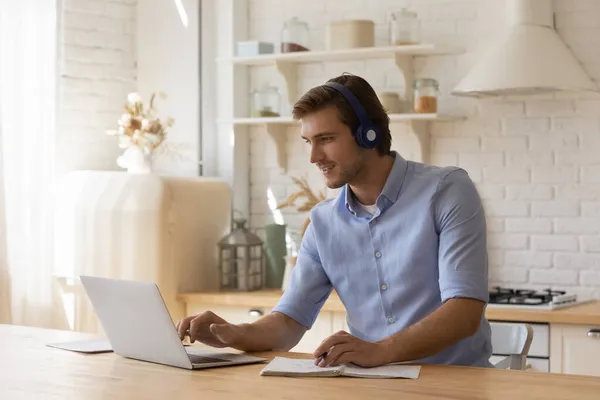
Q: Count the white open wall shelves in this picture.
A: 2